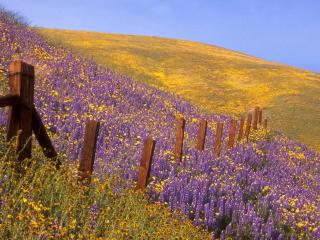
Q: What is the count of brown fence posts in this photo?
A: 12